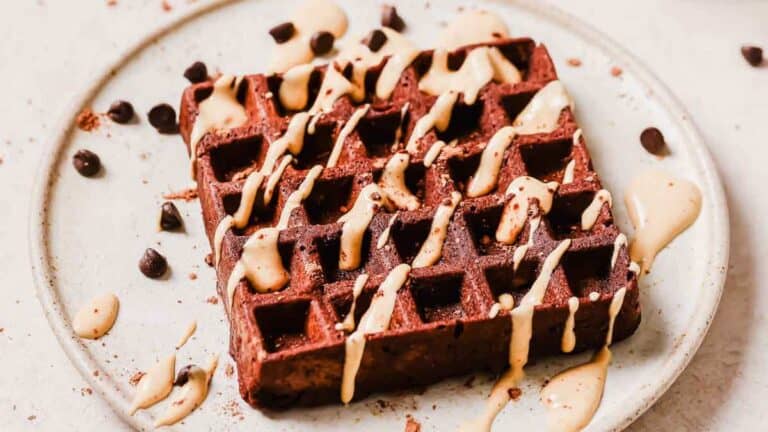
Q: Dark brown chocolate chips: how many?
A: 13